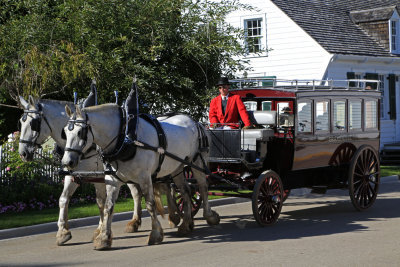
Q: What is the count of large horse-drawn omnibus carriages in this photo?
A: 1